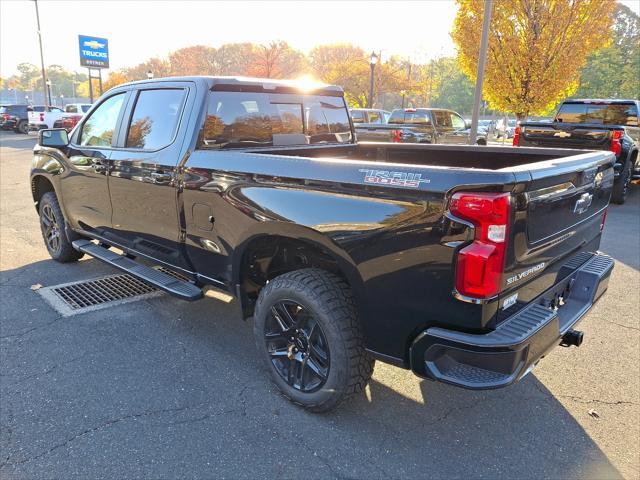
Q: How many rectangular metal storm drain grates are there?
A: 1